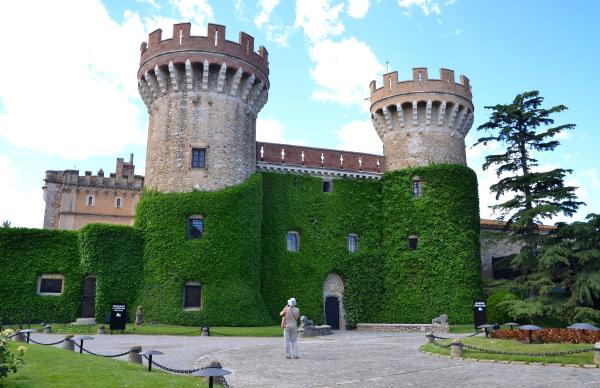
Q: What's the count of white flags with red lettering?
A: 0